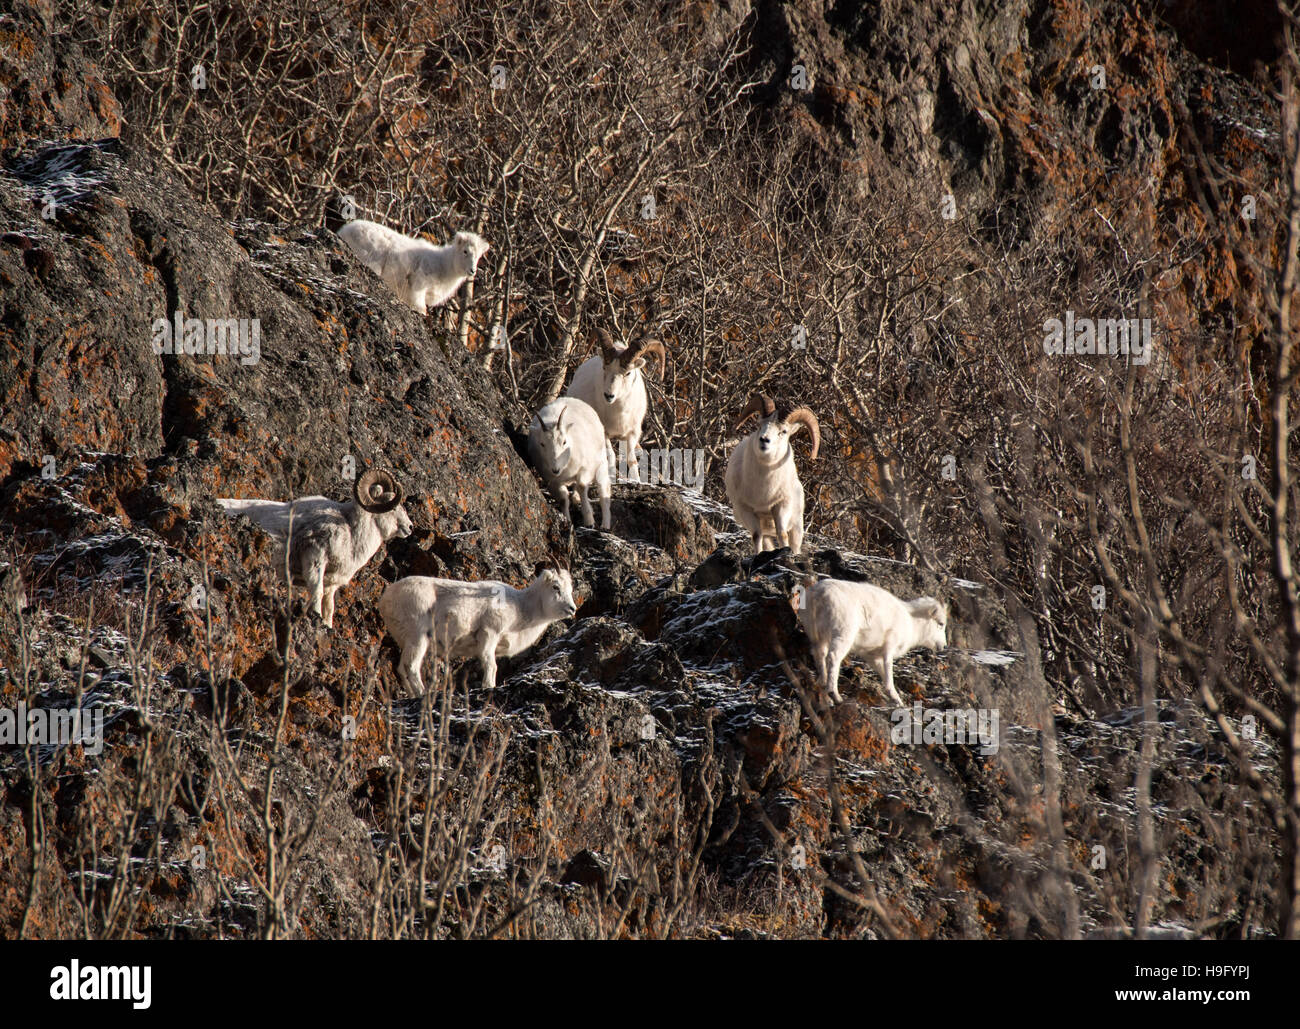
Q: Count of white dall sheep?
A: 7